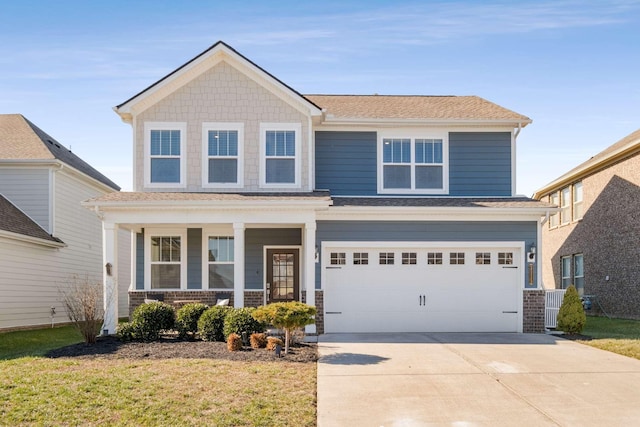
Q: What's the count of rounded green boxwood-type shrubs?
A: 4